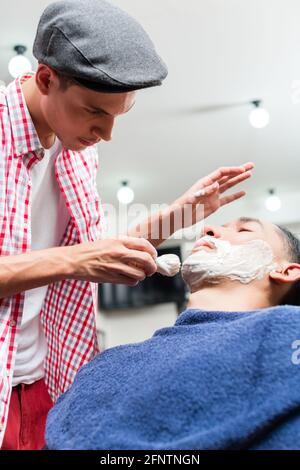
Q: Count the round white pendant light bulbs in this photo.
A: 4